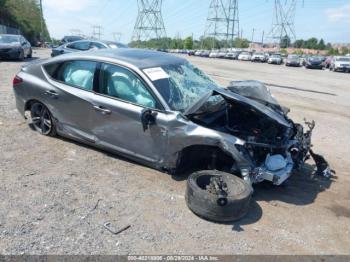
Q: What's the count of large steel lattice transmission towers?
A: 3